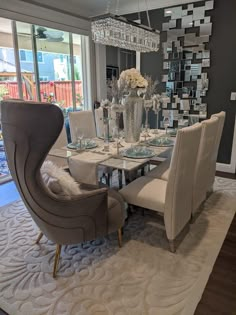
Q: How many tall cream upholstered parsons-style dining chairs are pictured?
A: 6